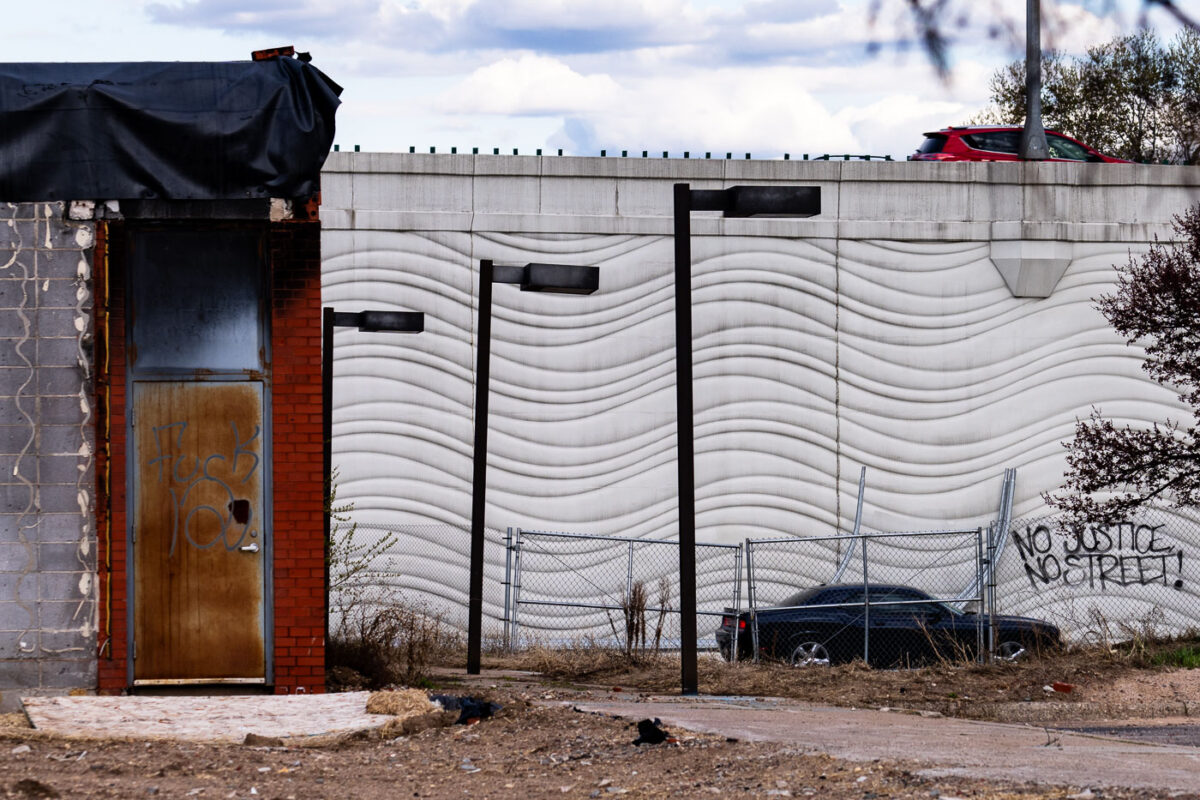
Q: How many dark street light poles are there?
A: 3